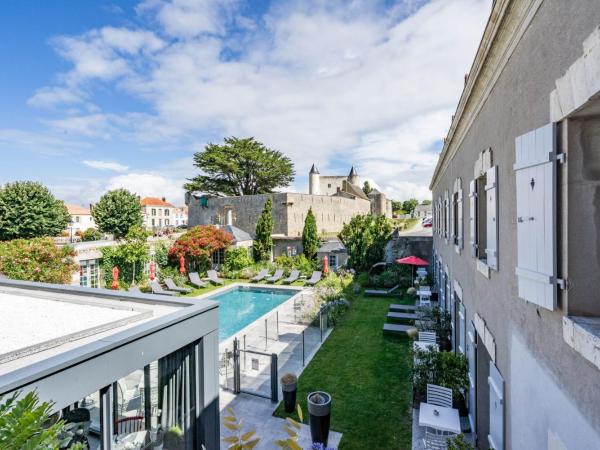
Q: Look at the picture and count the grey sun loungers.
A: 13